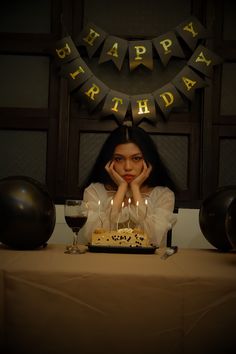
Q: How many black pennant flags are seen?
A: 13